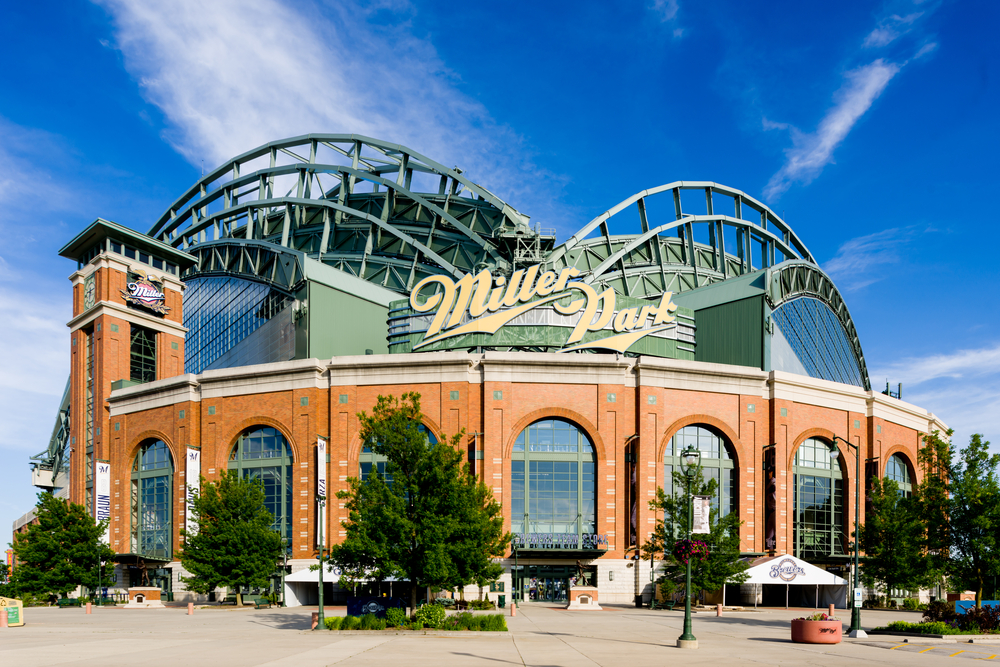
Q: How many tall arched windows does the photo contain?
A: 7